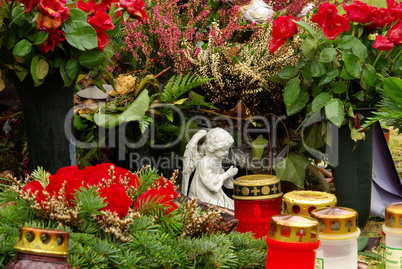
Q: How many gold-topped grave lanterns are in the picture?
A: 6